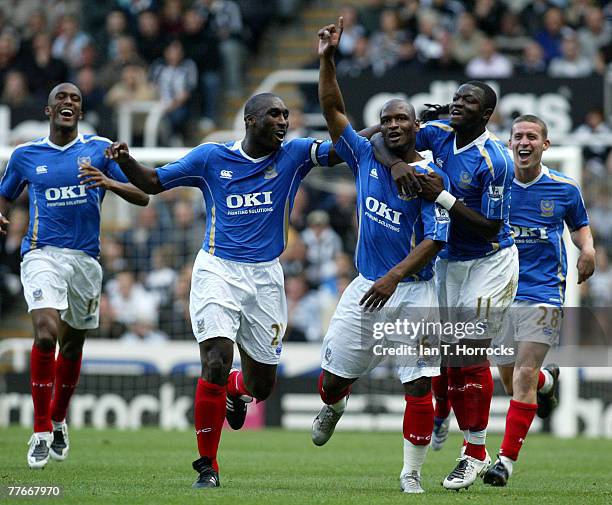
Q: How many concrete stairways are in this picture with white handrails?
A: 1